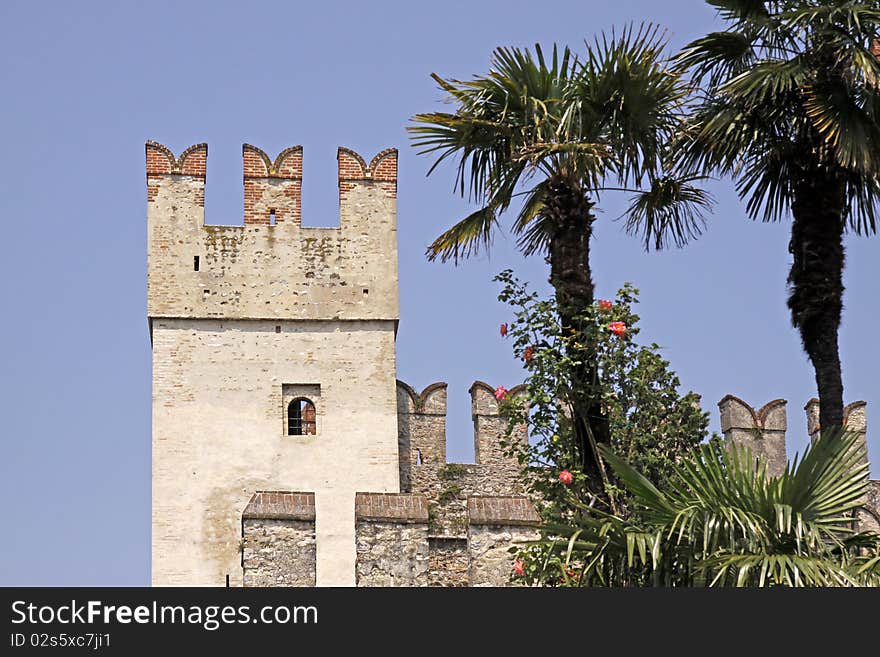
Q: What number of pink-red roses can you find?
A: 7